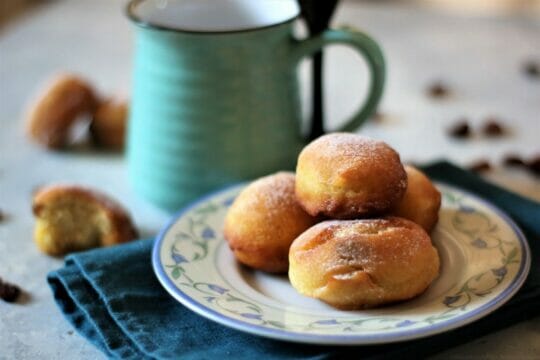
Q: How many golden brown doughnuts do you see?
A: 7